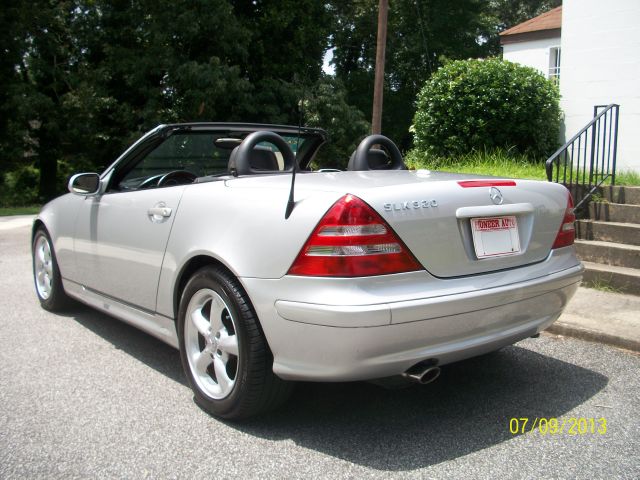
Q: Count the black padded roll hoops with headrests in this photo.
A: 2